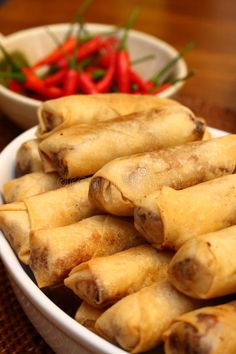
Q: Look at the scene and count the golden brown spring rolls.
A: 13